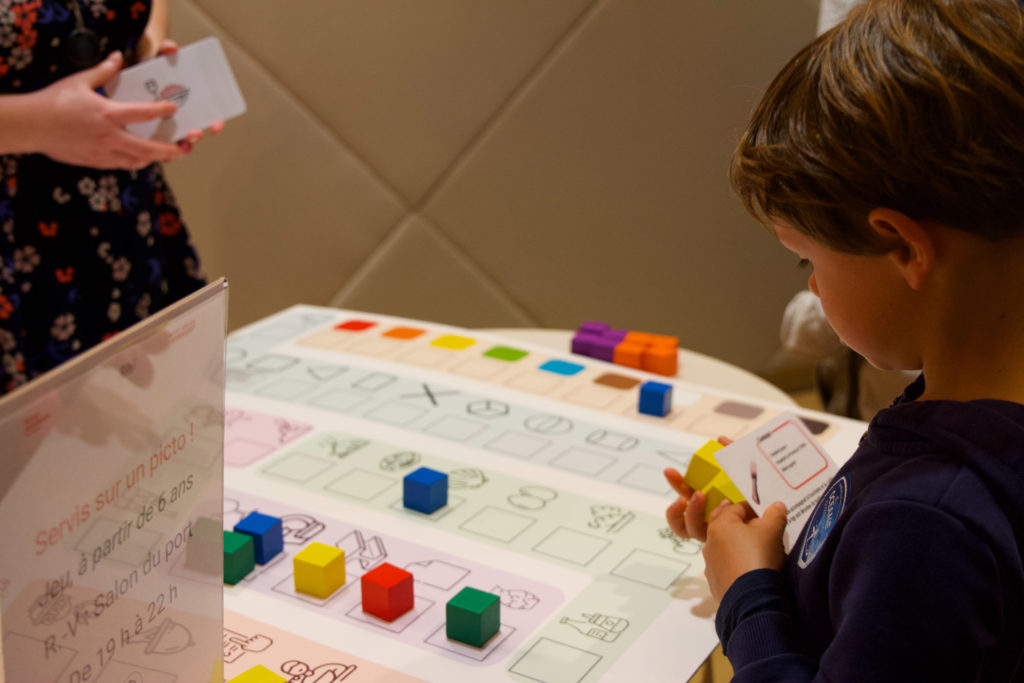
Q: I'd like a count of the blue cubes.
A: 3